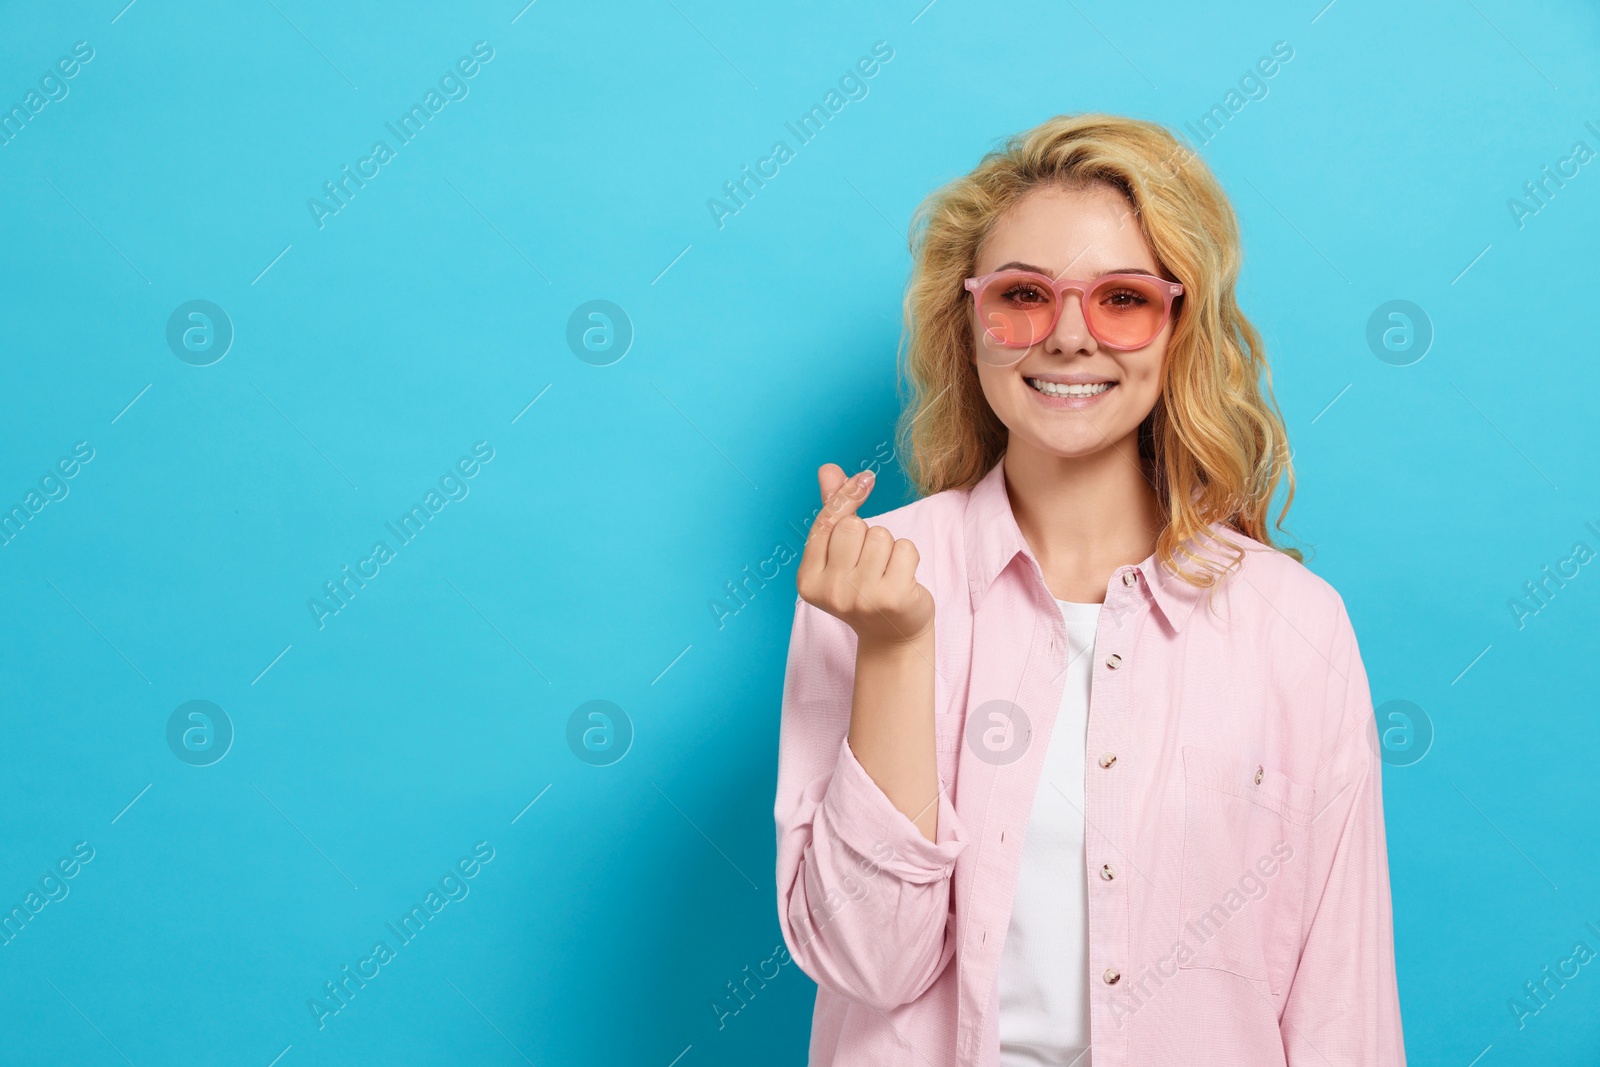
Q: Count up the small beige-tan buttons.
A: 6